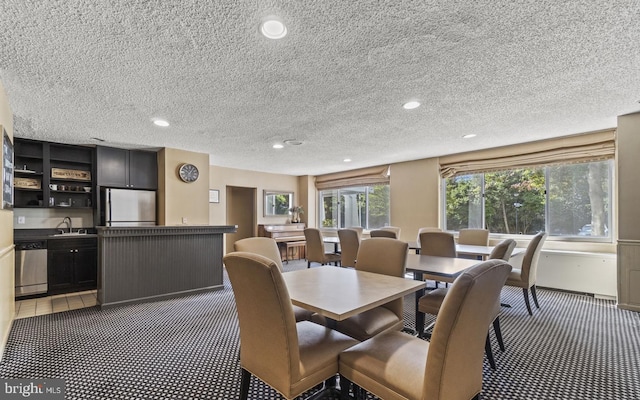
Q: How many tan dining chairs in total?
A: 14